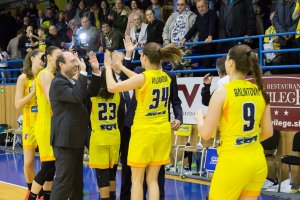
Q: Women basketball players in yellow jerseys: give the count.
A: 5